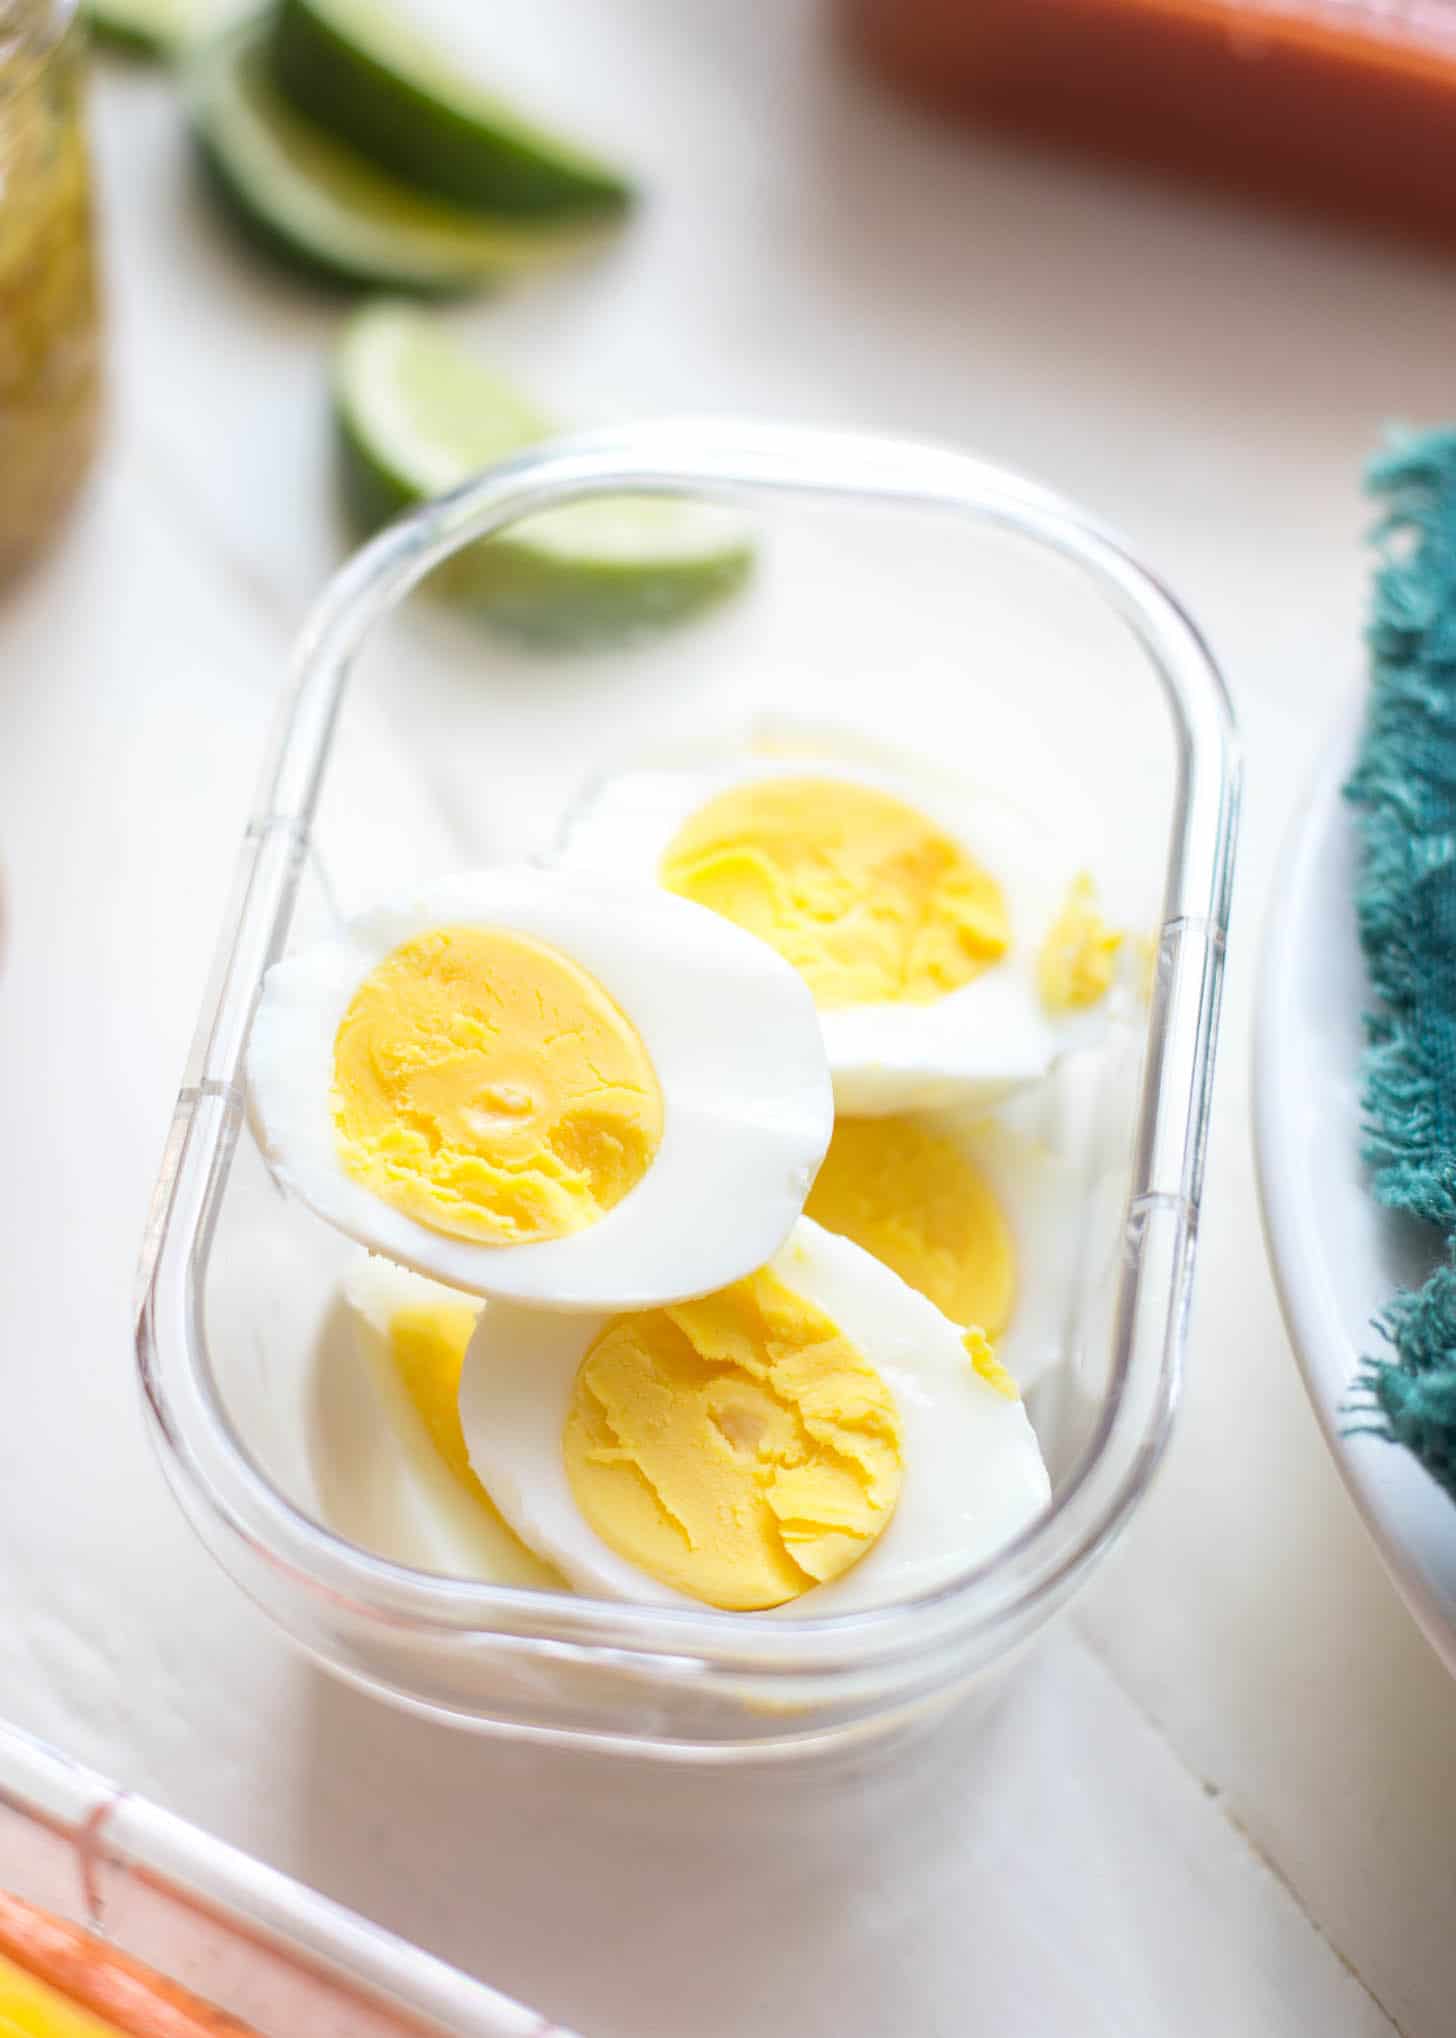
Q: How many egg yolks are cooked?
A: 5